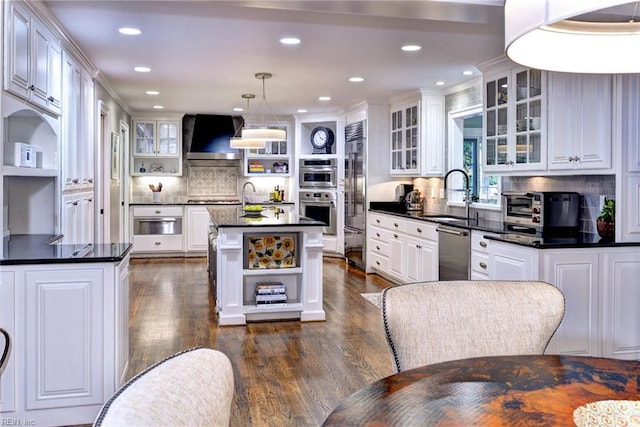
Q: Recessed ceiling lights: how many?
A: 12